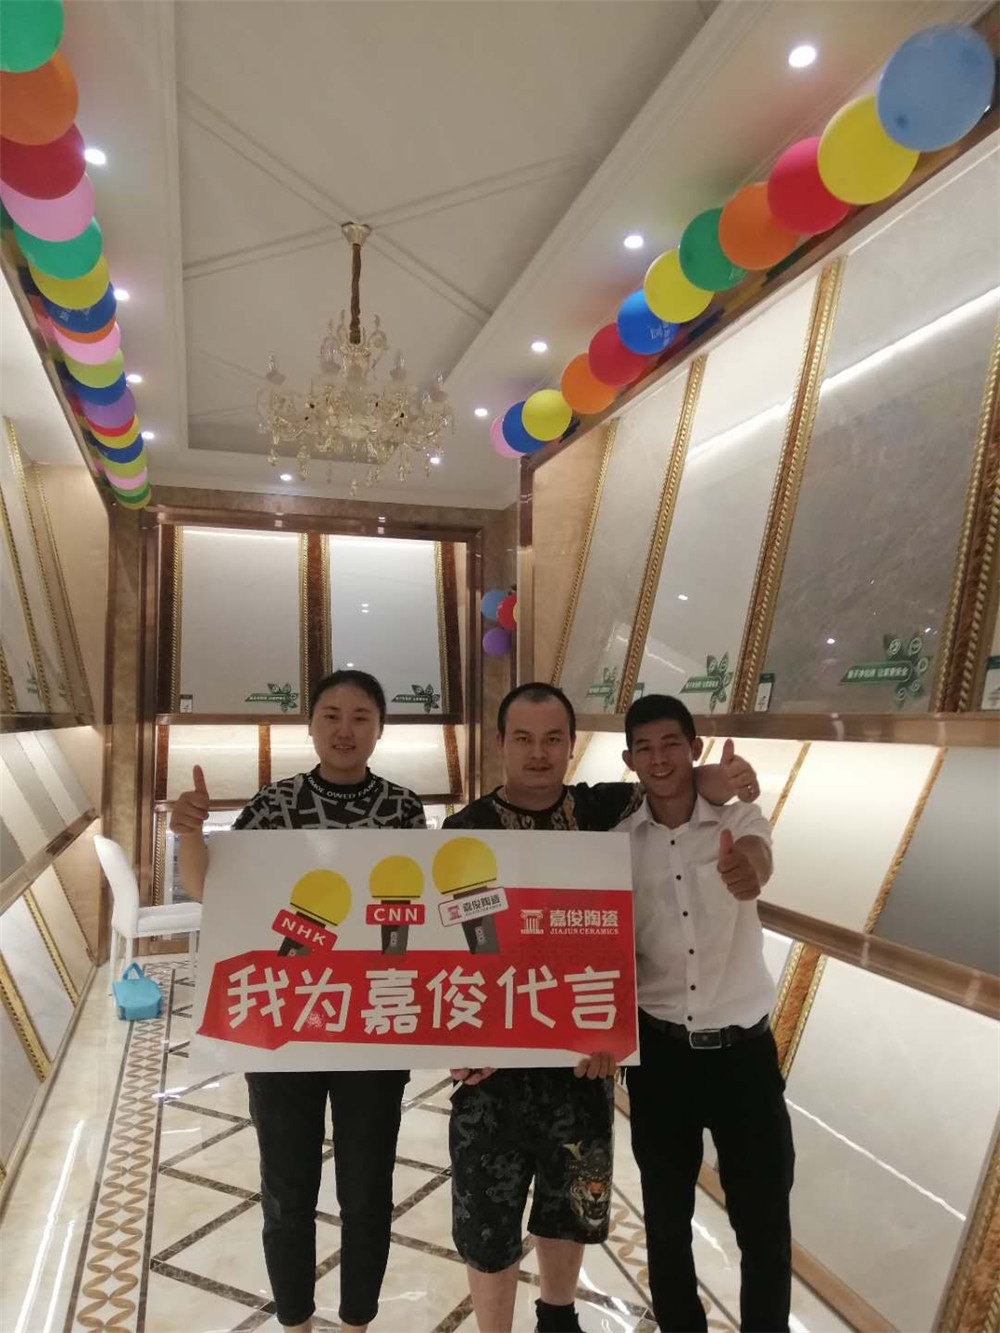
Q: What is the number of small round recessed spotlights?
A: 10